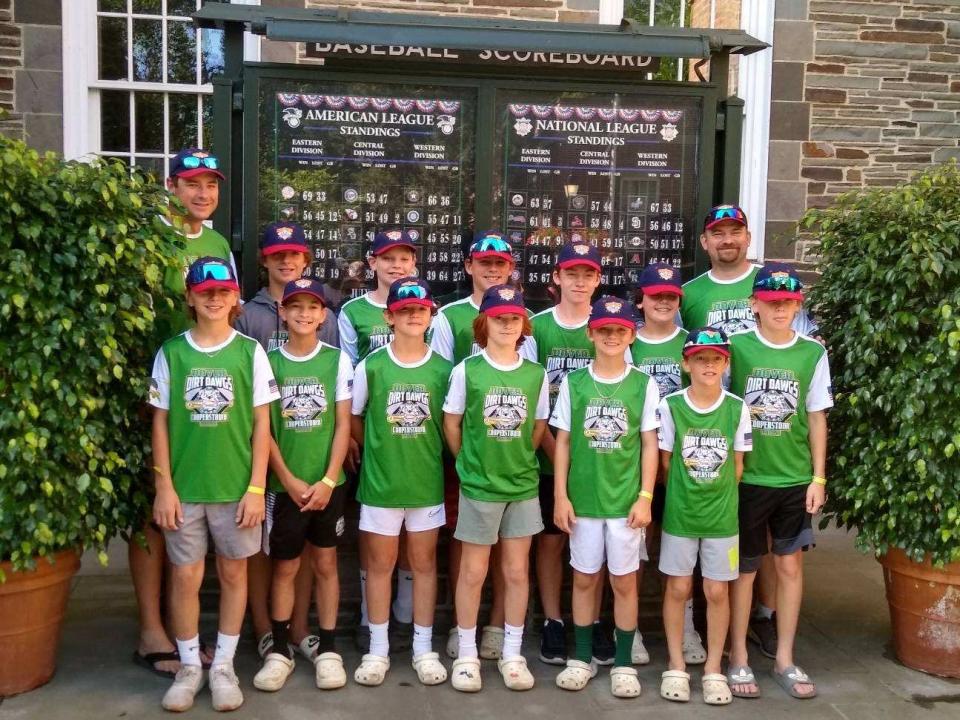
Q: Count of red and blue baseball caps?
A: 14